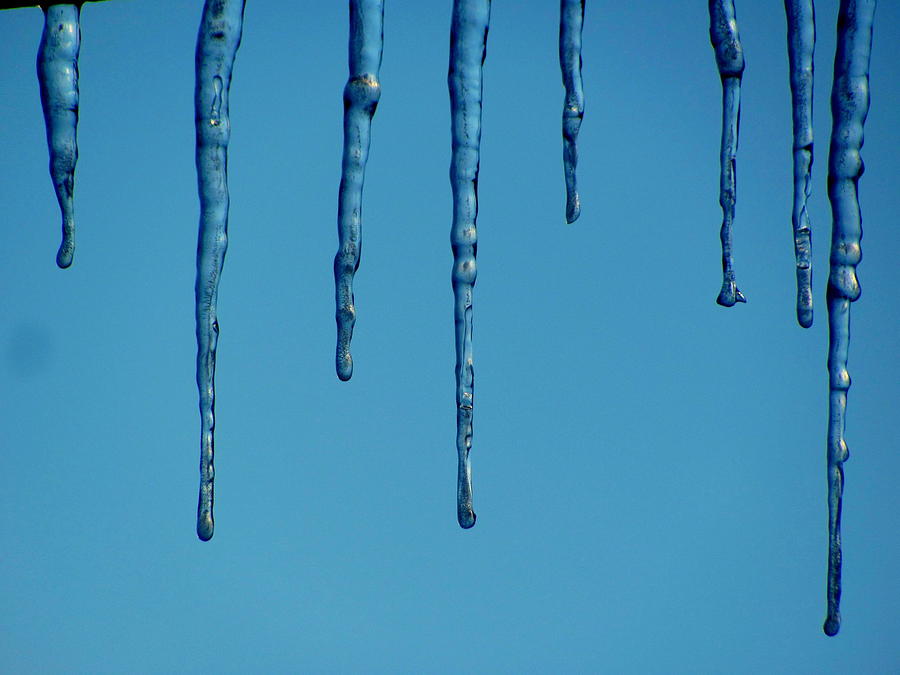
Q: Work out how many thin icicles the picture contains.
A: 8